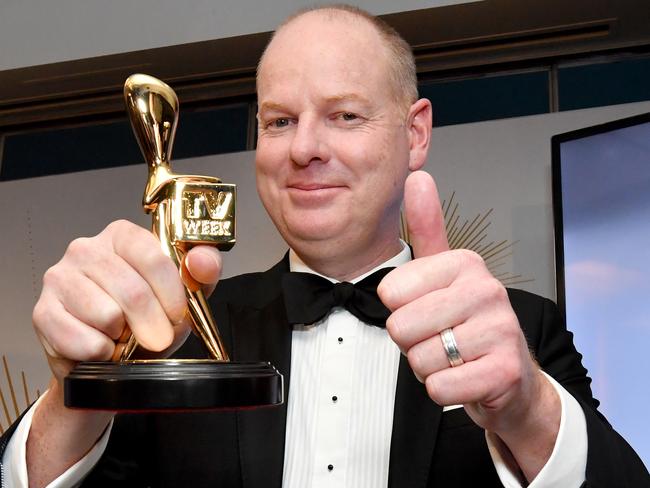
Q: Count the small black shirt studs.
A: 3